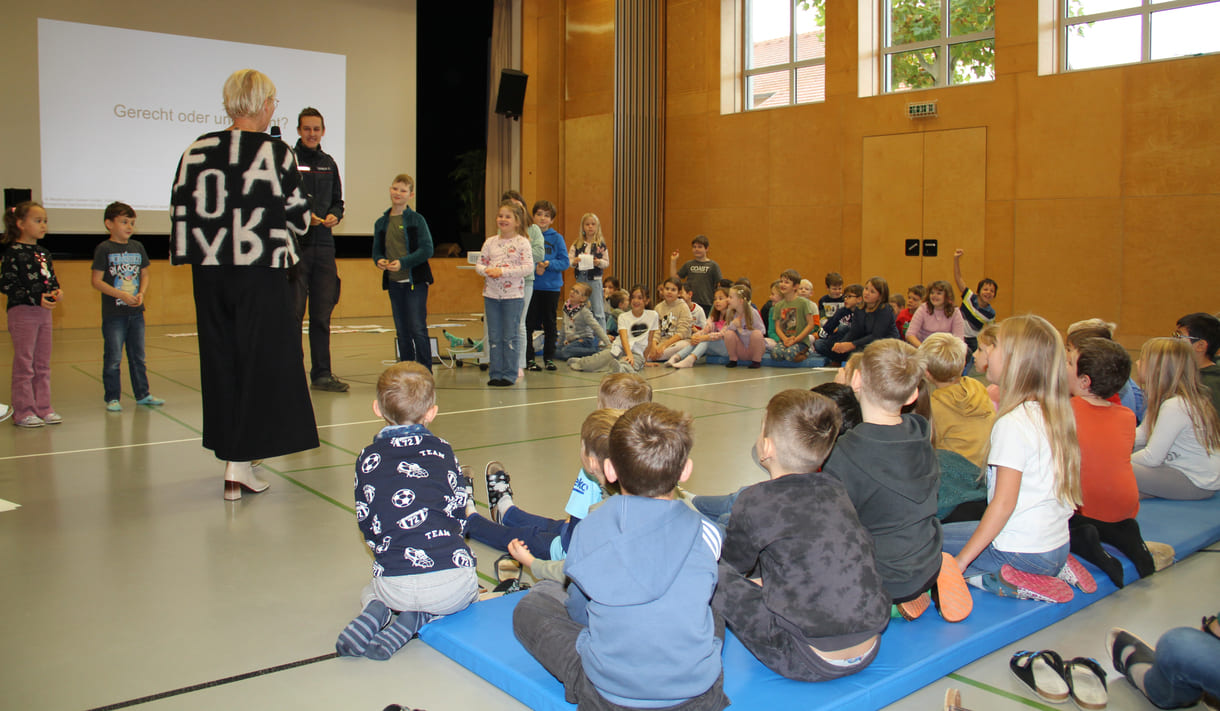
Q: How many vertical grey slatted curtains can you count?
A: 1